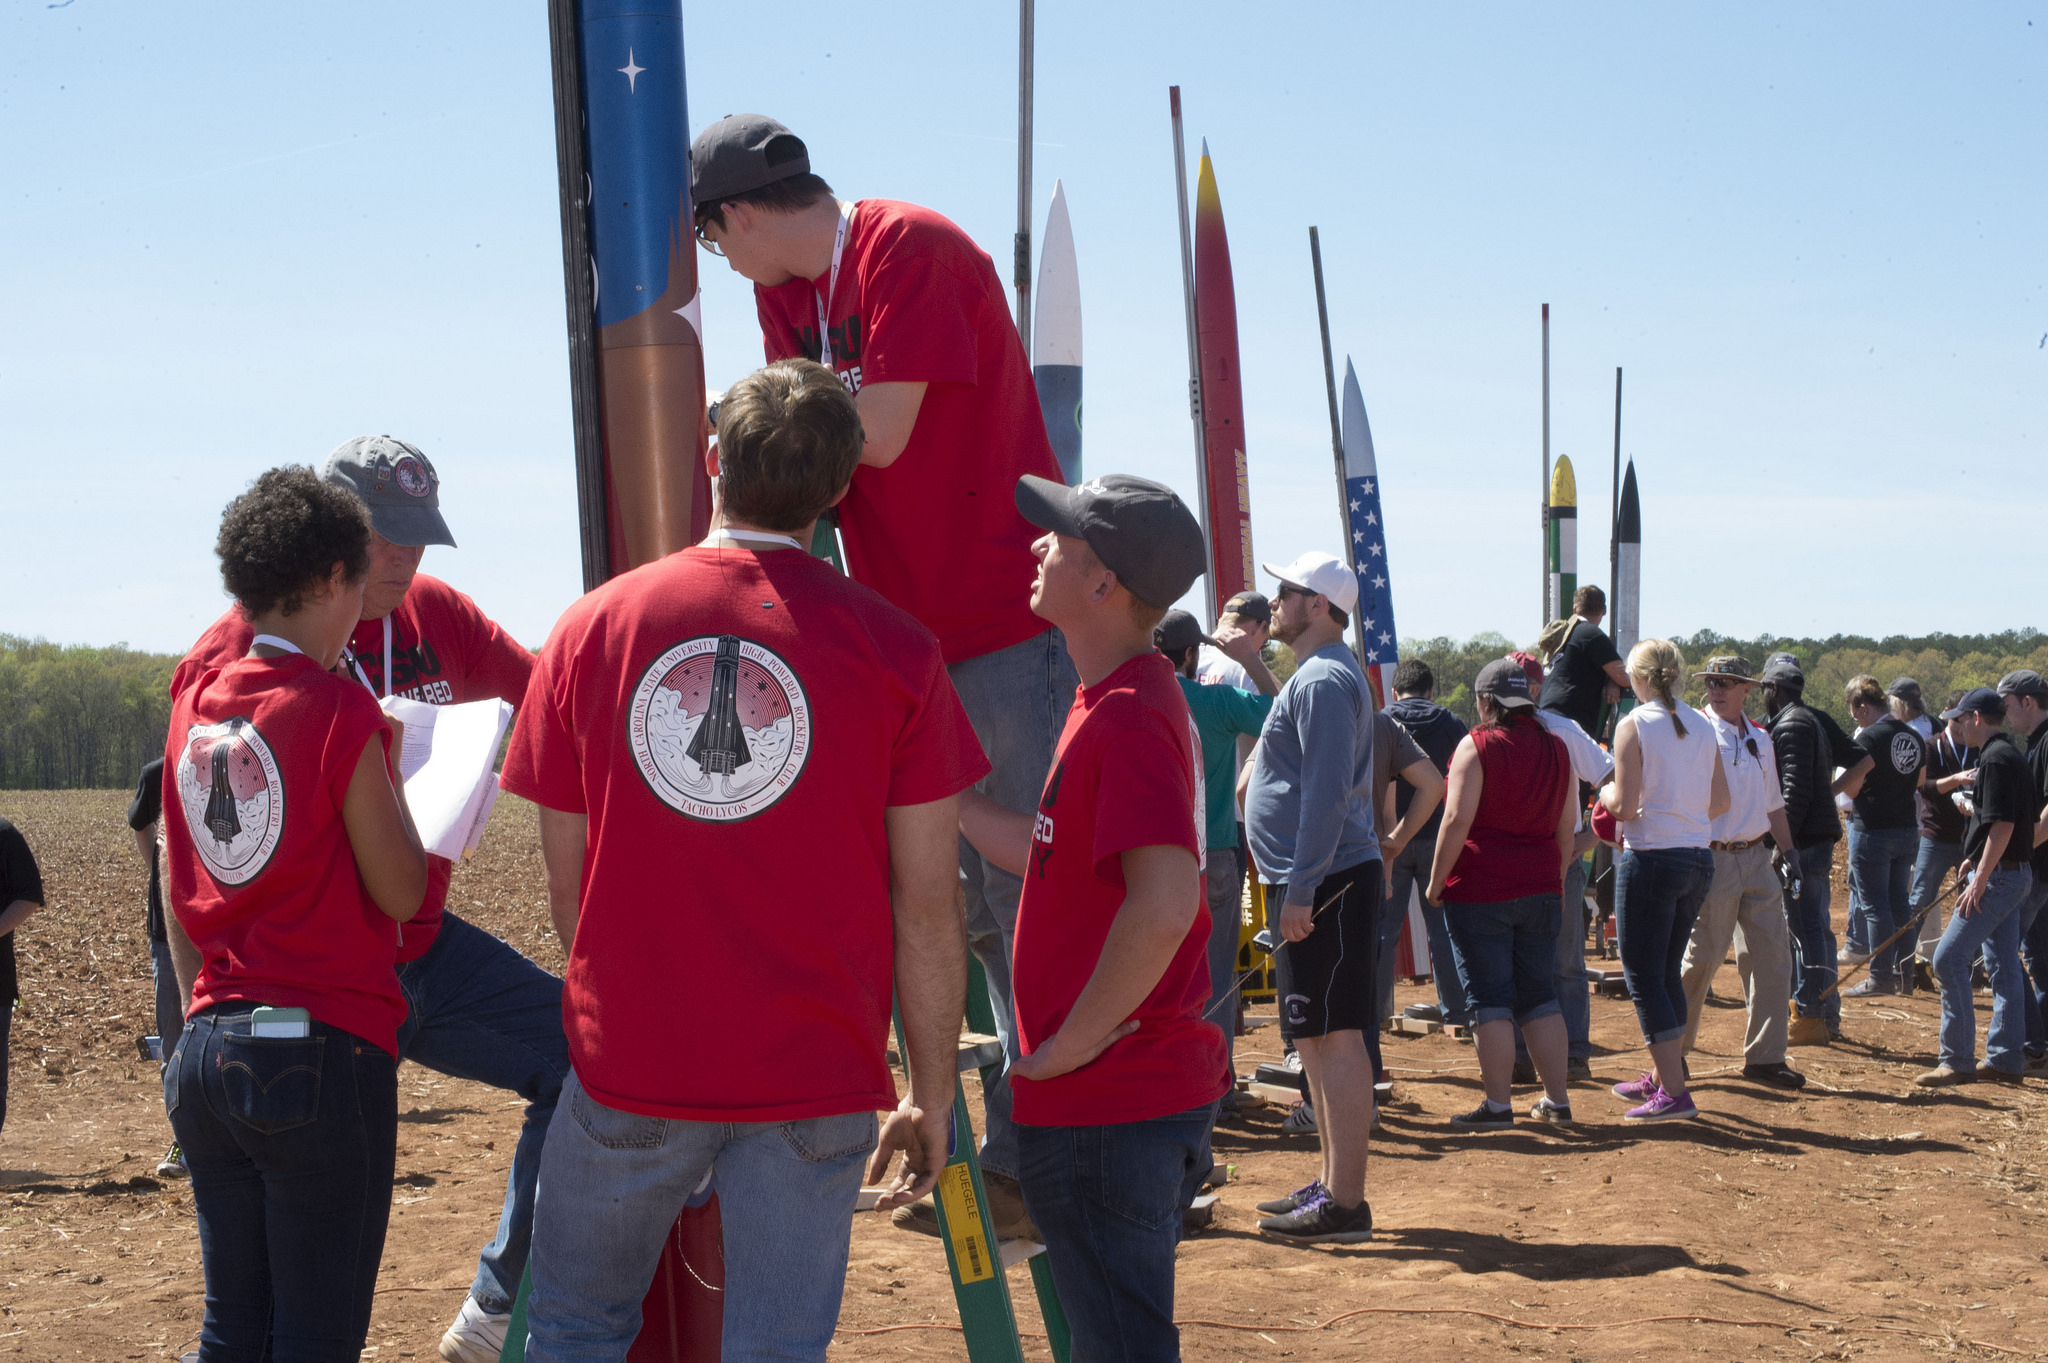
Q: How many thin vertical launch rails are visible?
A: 6